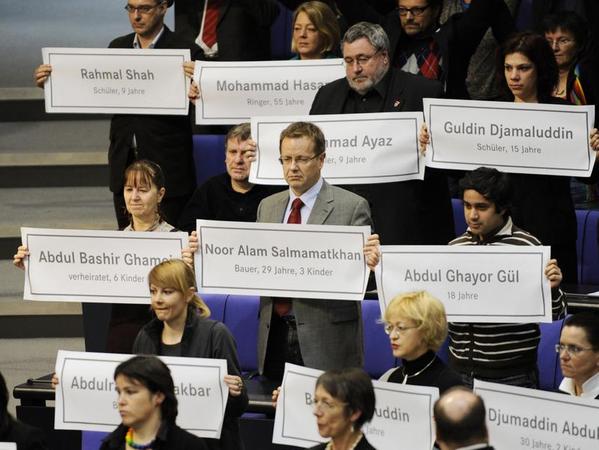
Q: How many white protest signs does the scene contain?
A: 10